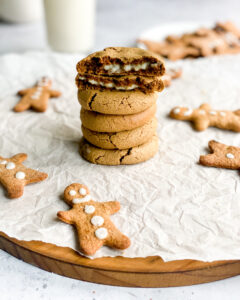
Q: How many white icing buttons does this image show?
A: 13